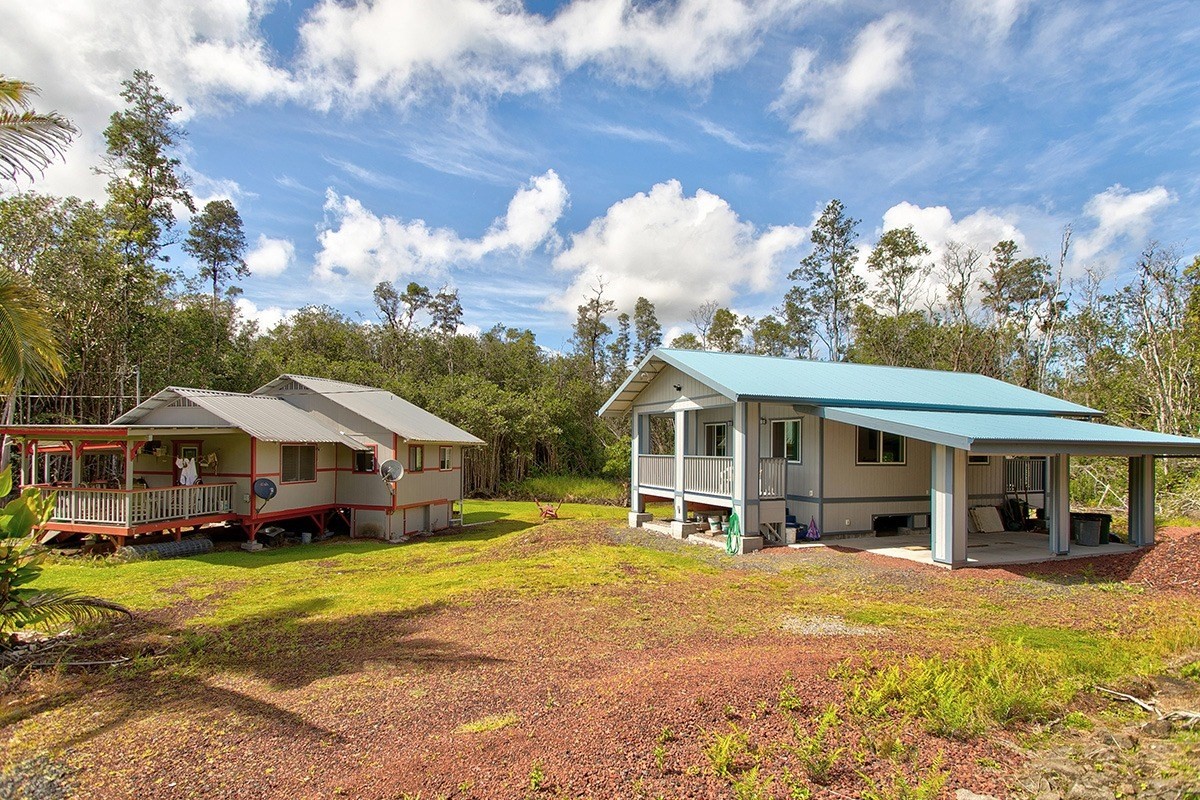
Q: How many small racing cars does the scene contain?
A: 0